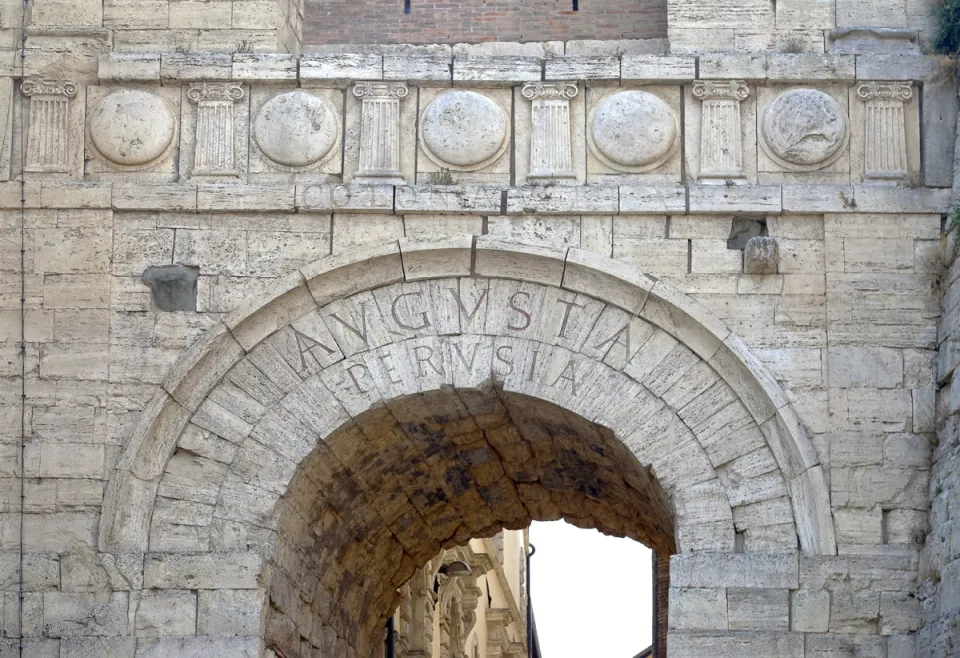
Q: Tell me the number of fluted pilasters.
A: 6